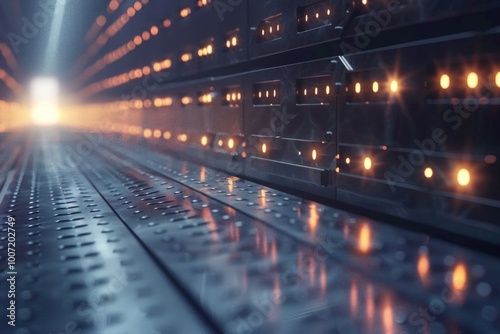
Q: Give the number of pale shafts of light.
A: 1